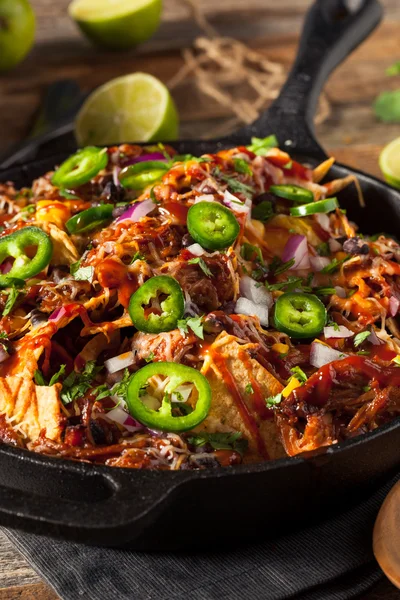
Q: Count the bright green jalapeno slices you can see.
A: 10